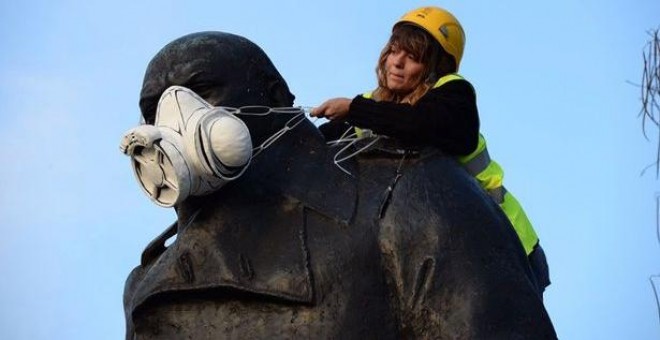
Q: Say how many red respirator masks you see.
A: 0